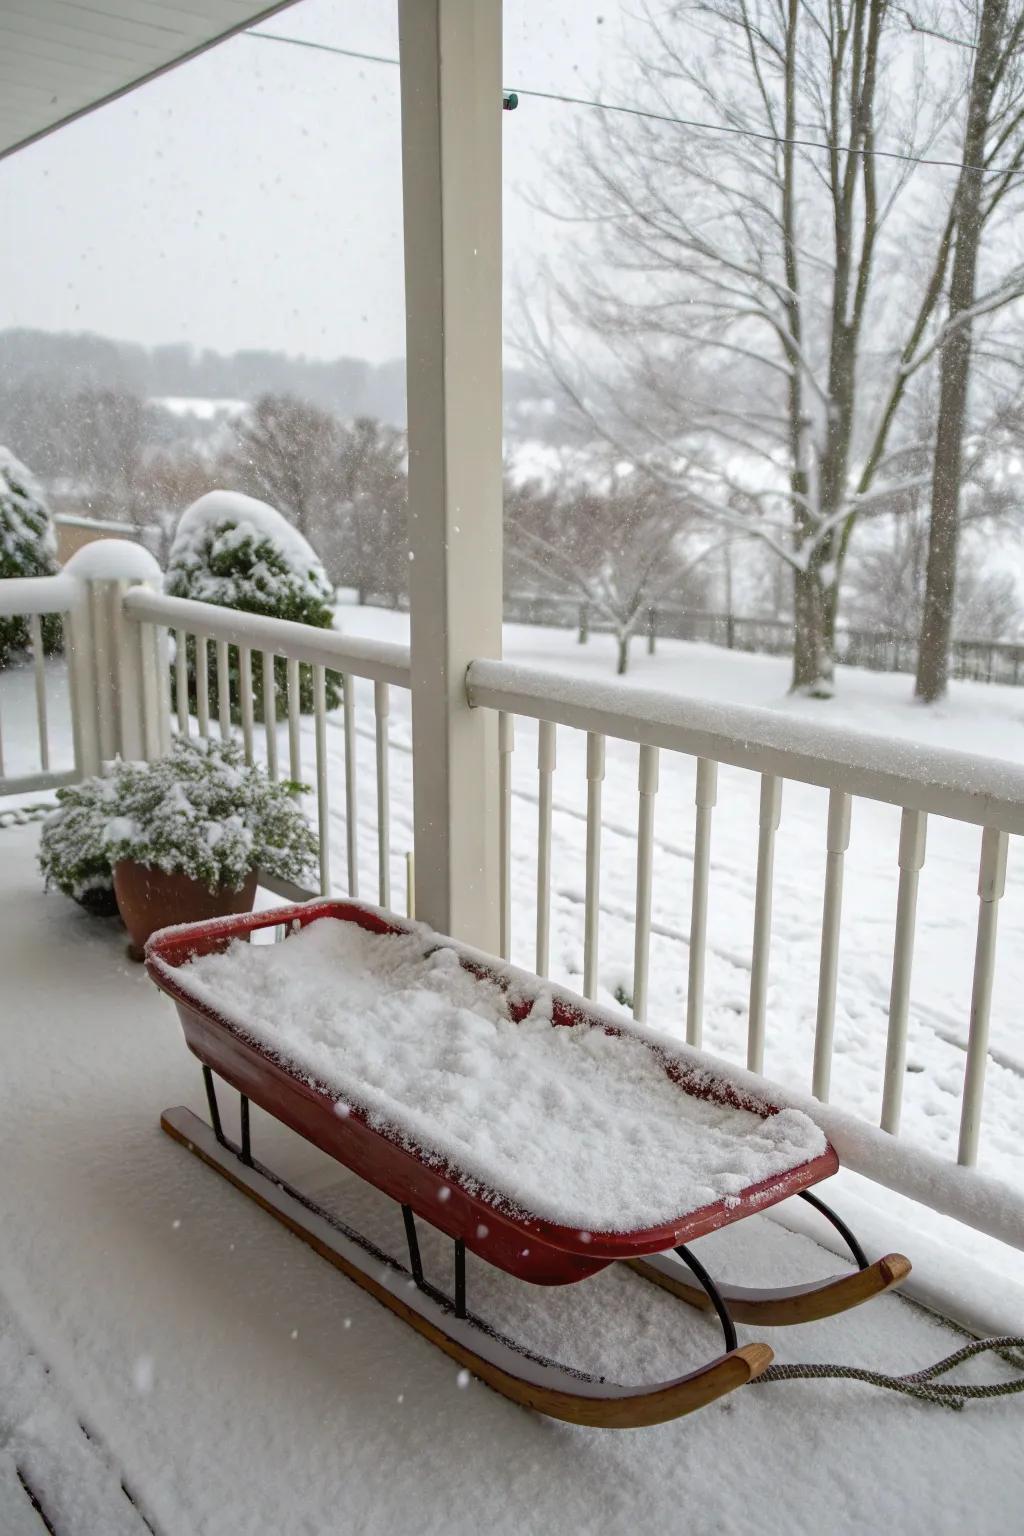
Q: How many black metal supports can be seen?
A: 6